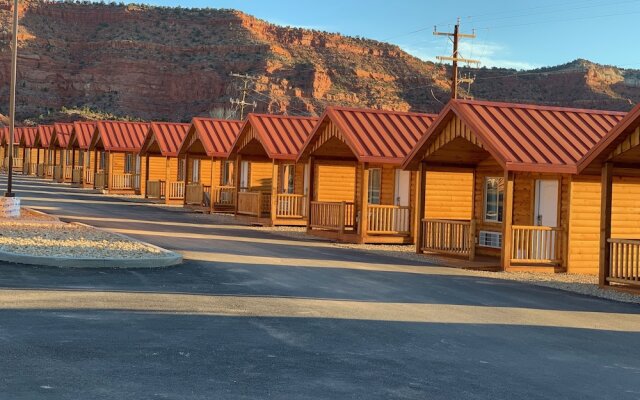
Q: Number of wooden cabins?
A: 13